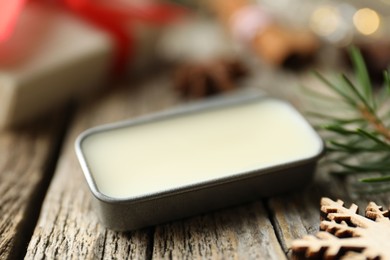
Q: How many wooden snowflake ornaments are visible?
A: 1